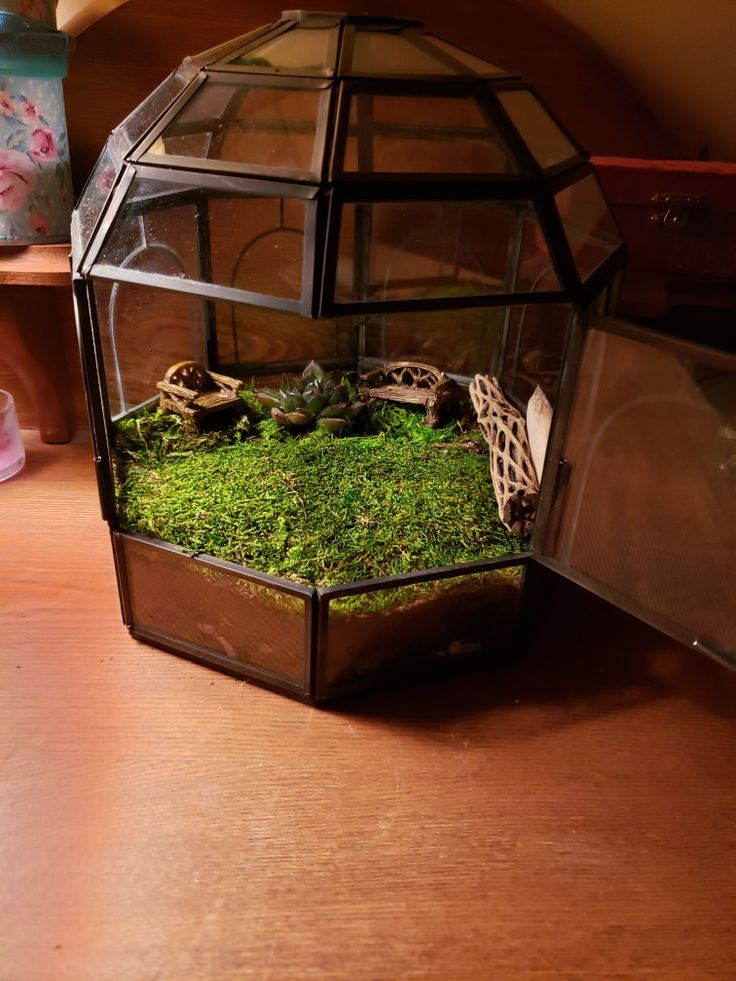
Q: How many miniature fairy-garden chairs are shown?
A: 2